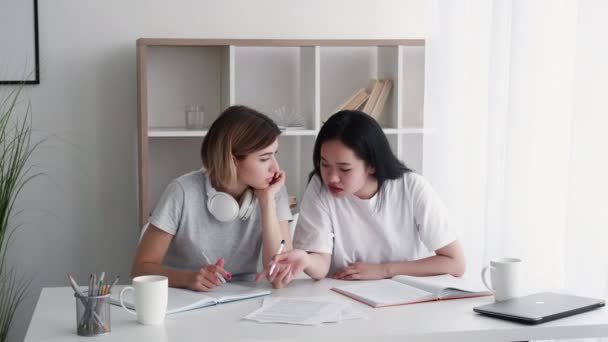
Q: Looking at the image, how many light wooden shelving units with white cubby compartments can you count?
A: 1